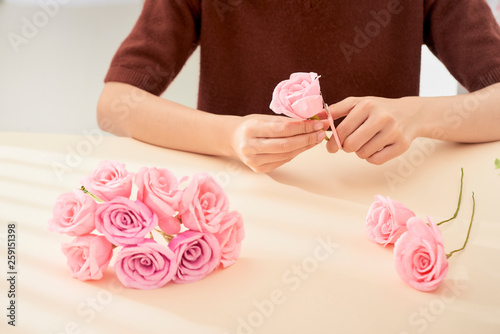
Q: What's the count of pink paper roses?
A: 12